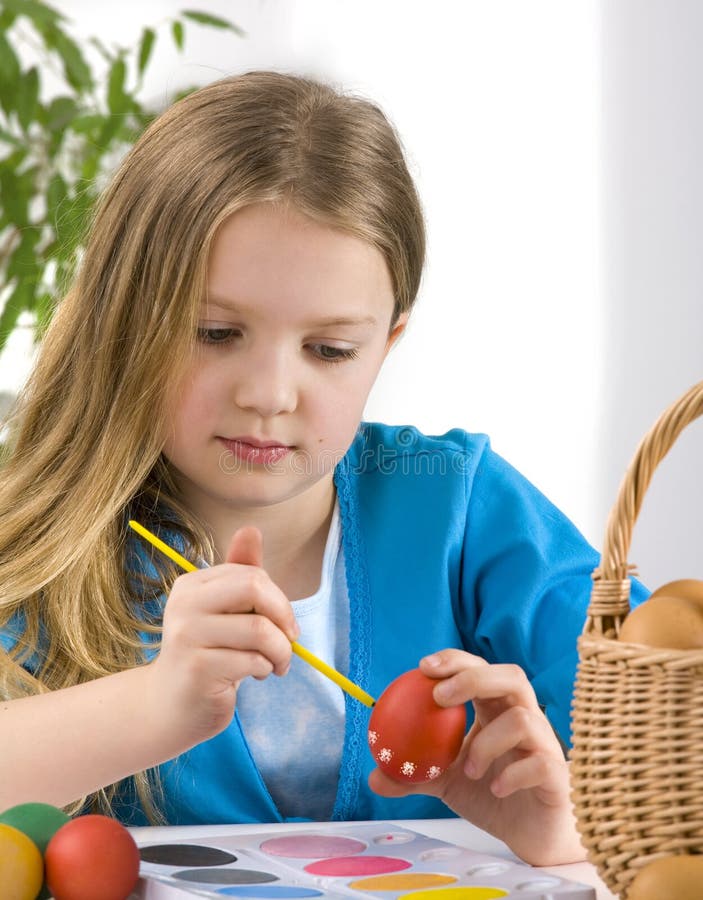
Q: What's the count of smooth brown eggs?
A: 3